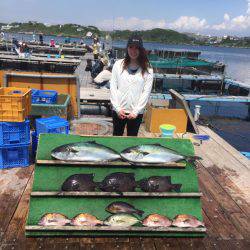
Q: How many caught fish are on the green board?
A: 11